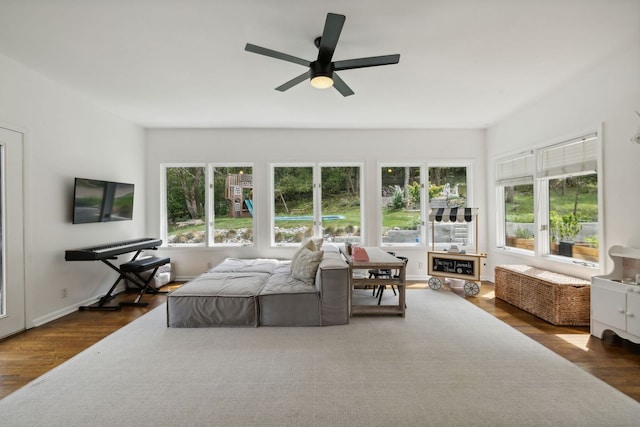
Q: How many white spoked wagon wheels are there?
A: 2